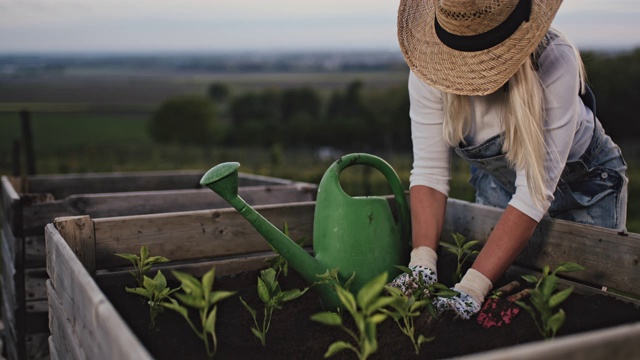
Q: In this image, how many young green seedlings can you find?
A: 11